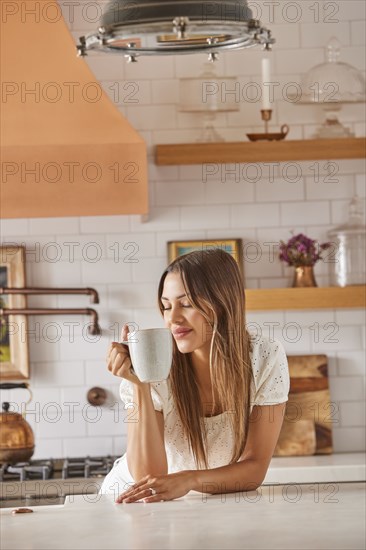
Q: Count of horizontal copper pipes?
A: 2